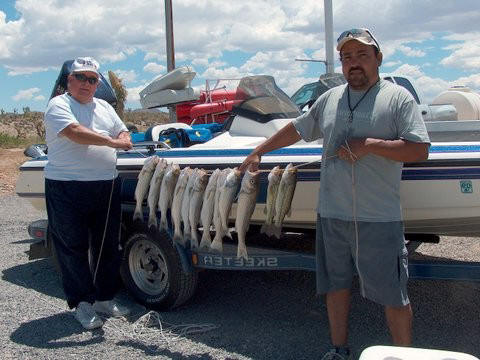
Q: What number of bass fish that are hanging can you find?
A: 12